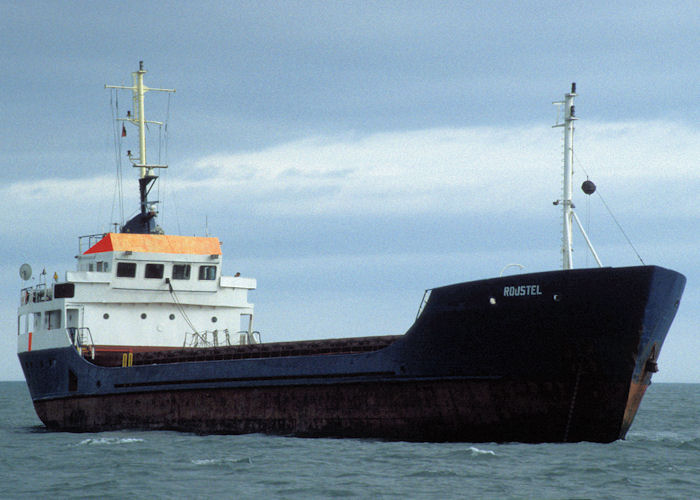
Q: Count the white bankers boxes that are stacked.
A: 0